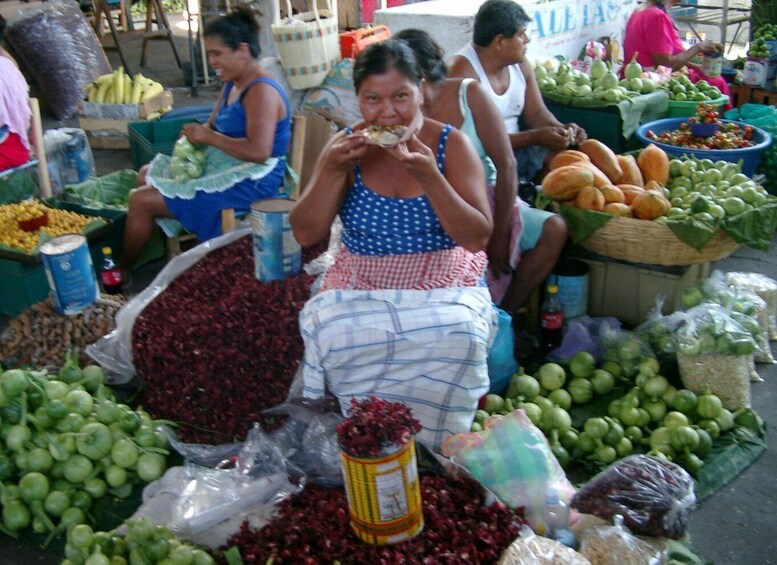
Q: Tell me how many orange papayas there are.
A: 12